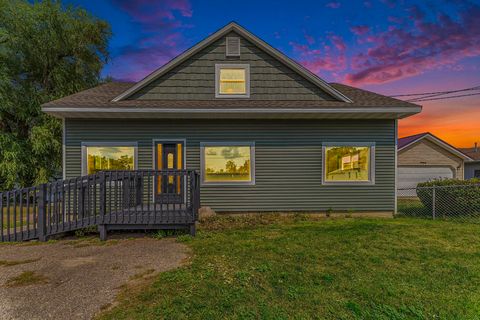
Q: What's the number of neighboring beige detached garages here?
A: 1